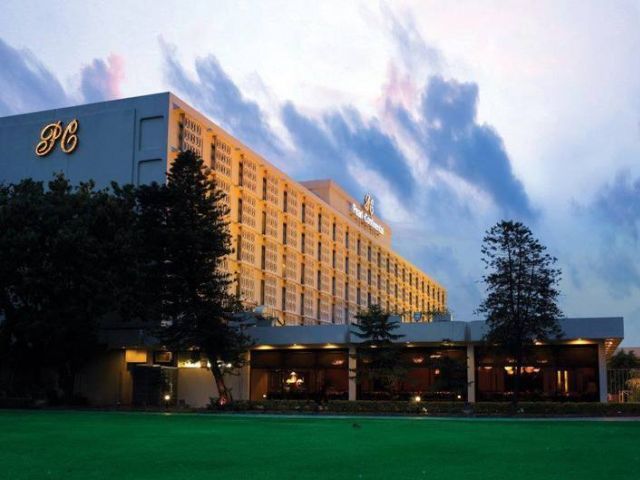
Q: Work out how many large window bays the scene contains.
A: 3